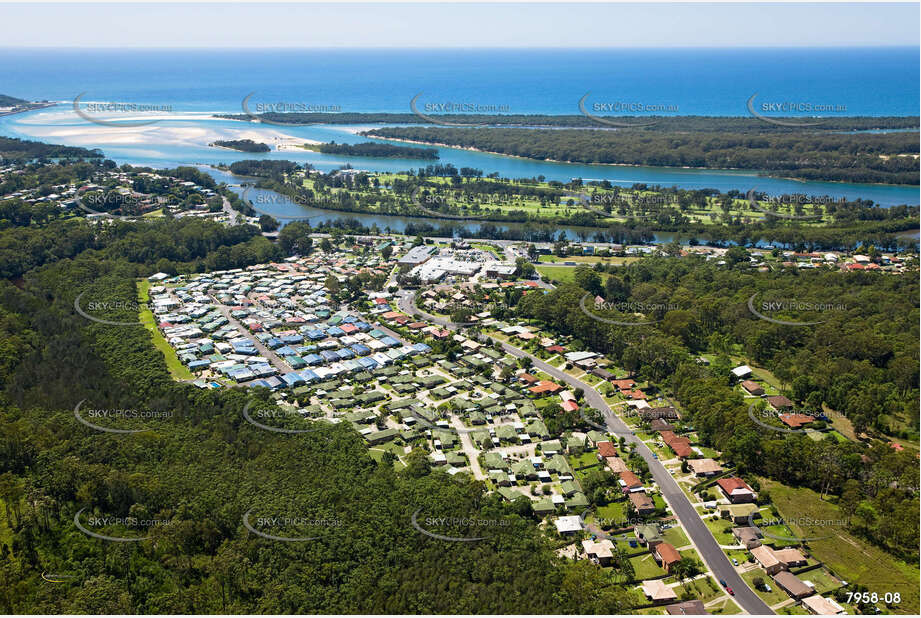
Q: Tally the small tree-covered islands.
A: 2